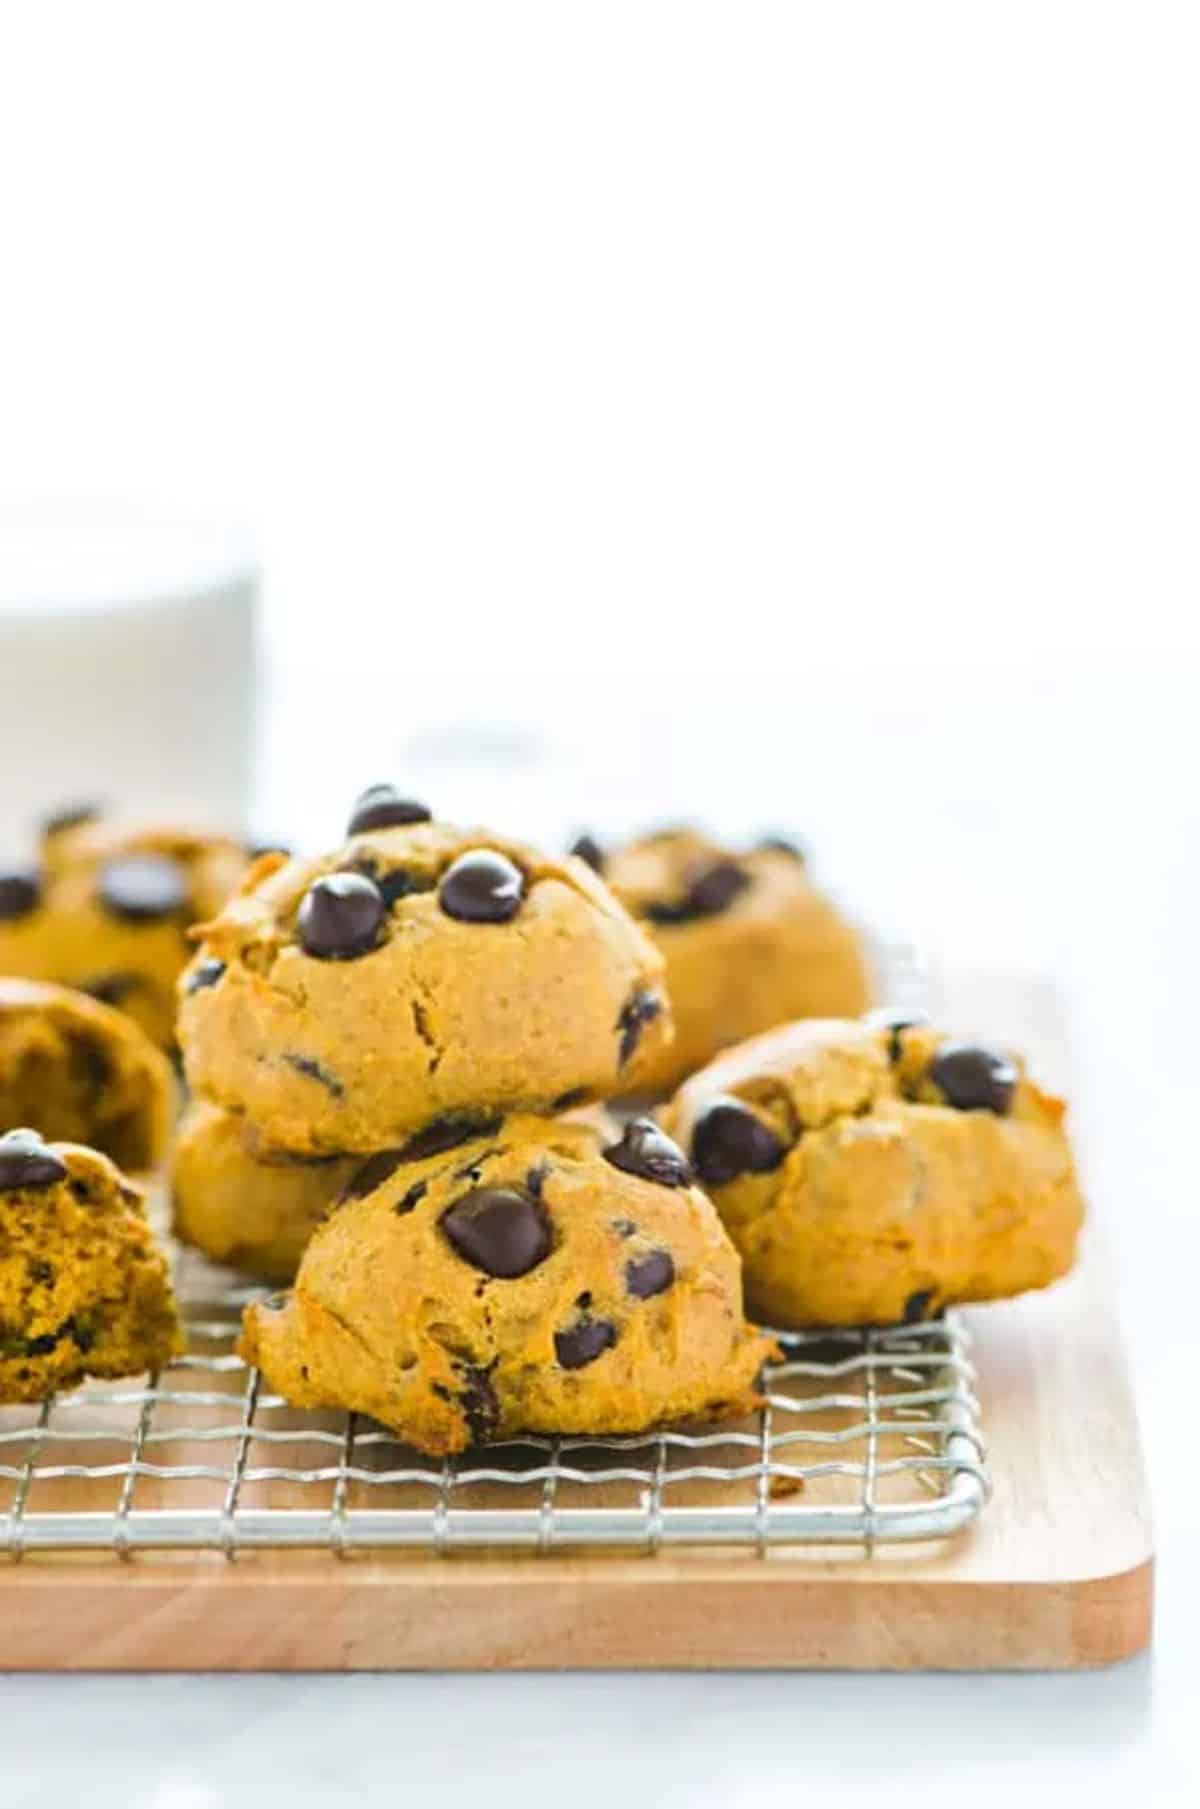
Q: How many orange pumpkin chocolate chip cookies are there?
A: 8